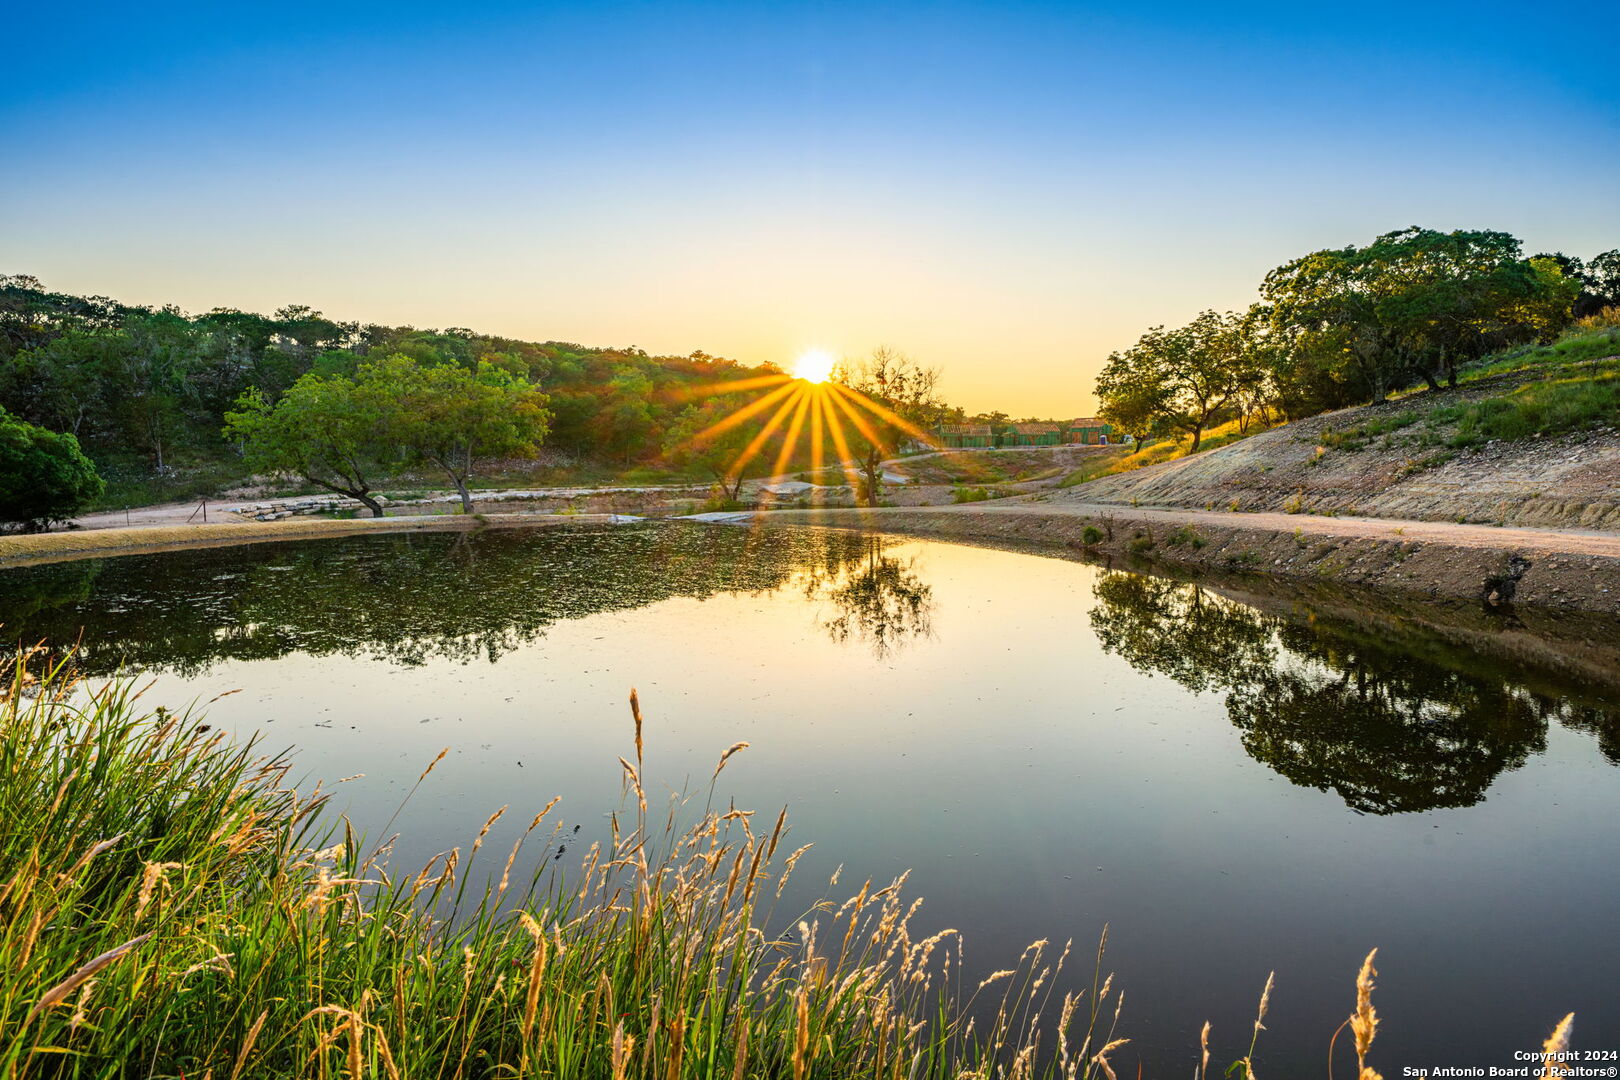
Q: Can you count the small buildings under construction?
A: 3